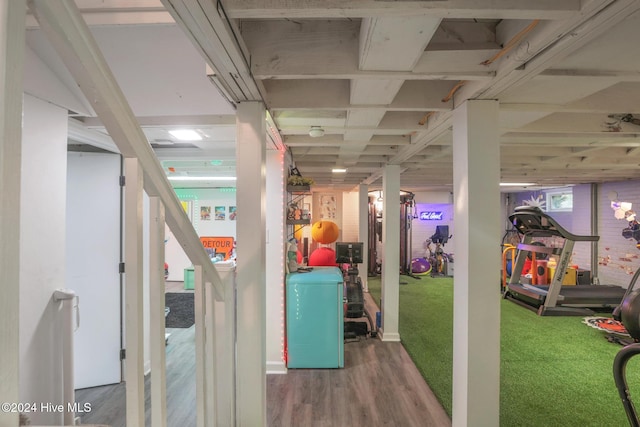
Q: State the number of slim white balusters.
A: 4